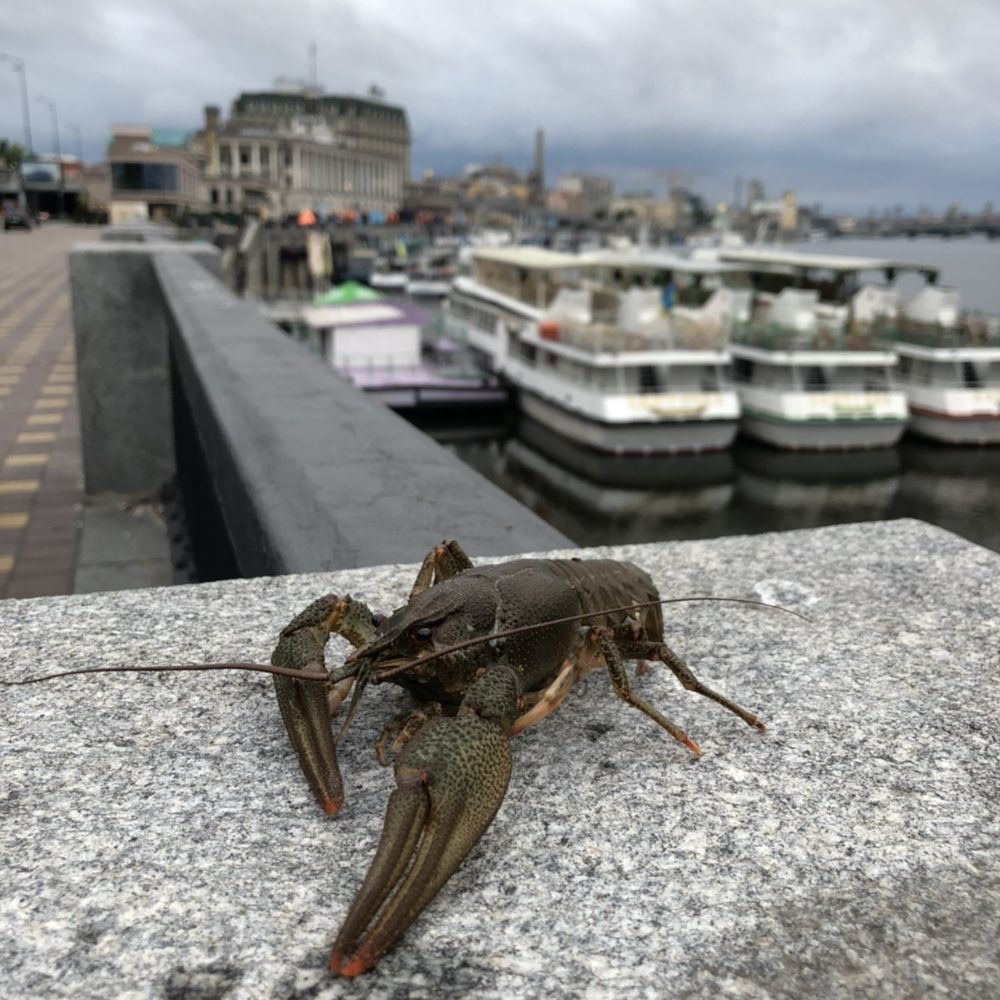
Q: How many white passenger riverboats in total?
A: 3